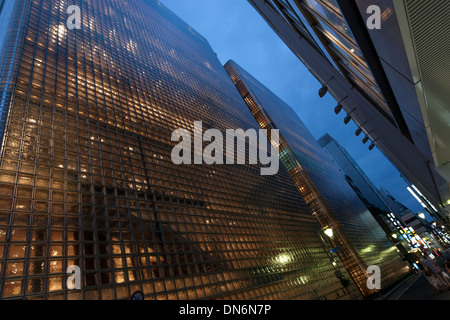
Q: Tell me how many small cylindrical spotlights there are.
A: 6